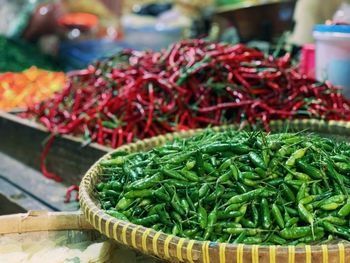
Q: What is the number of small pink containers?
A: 1